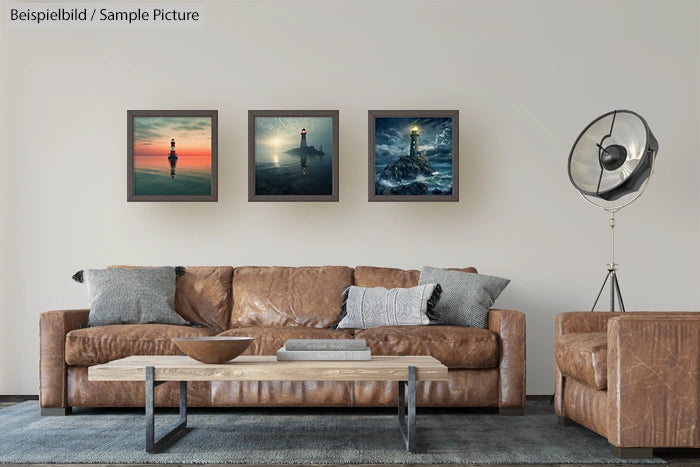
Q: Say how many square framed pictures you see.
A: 3